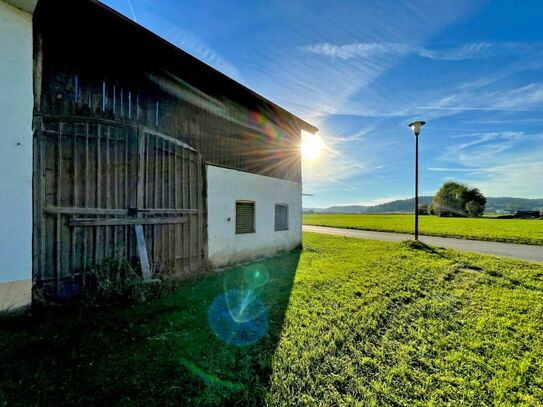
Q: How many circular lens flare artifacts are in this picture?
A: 2